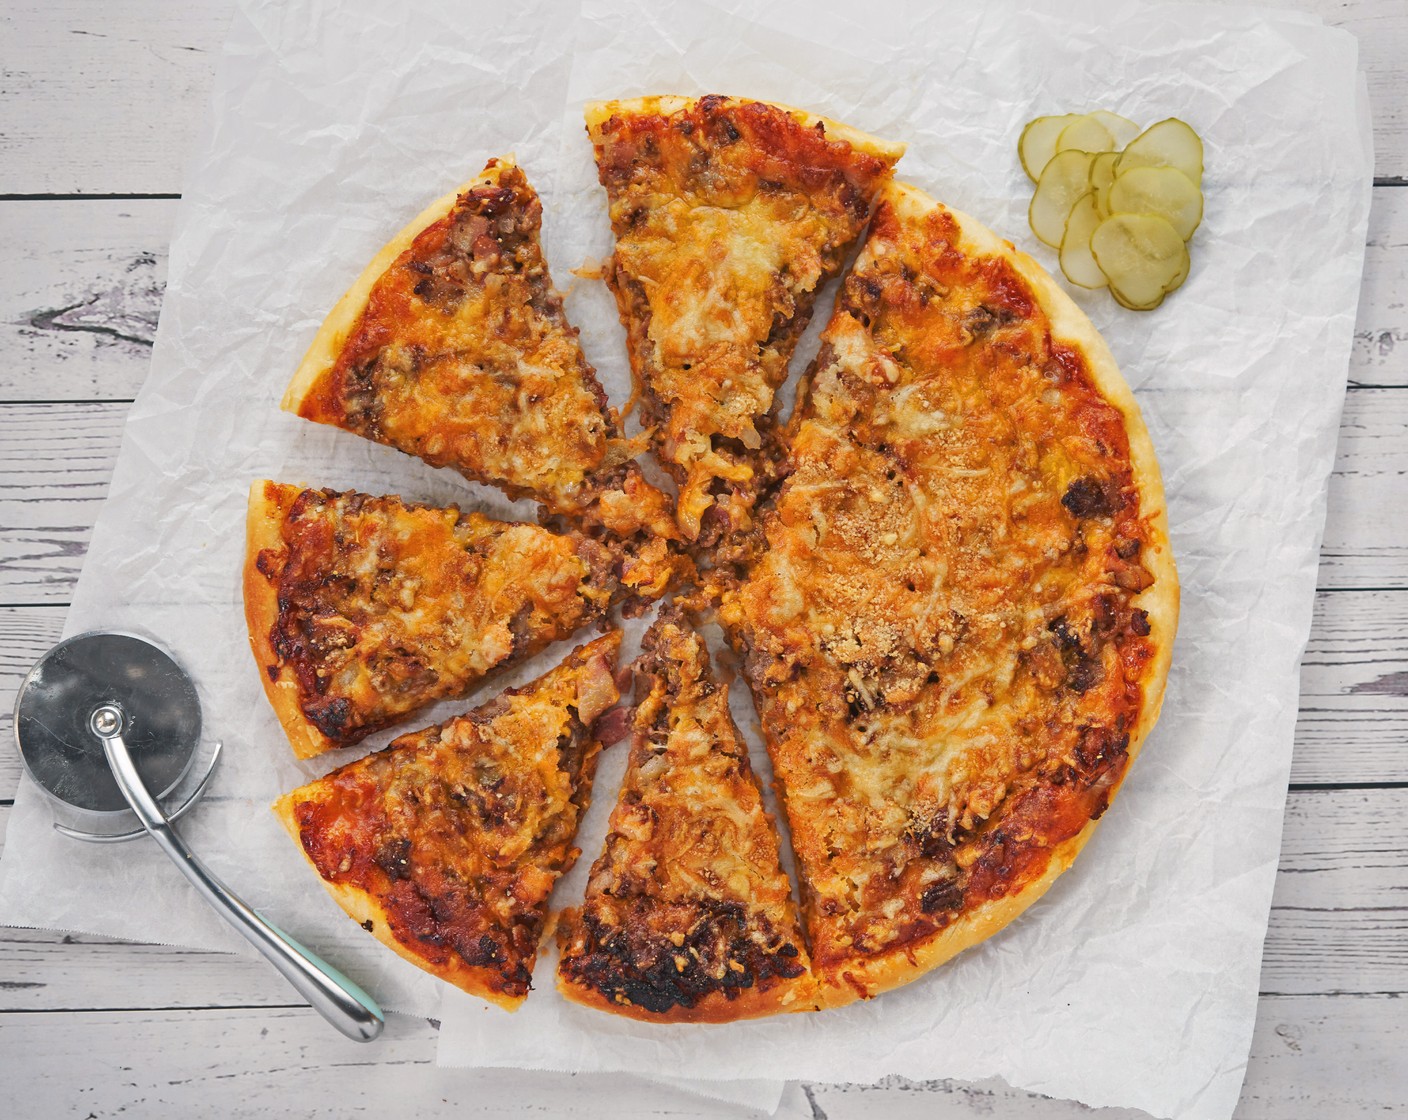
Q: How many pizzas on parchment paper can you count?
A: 1